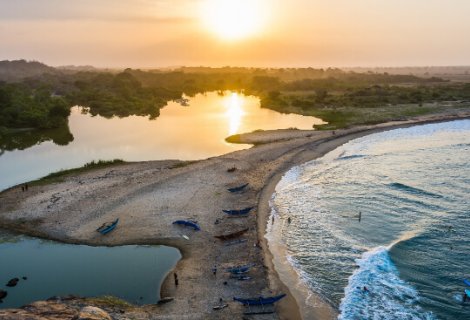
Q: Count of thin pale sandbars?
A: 1